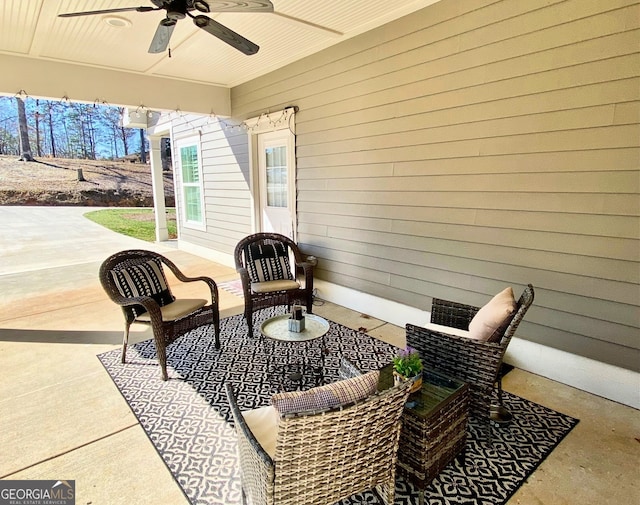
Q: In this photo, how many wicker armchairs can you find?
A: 4